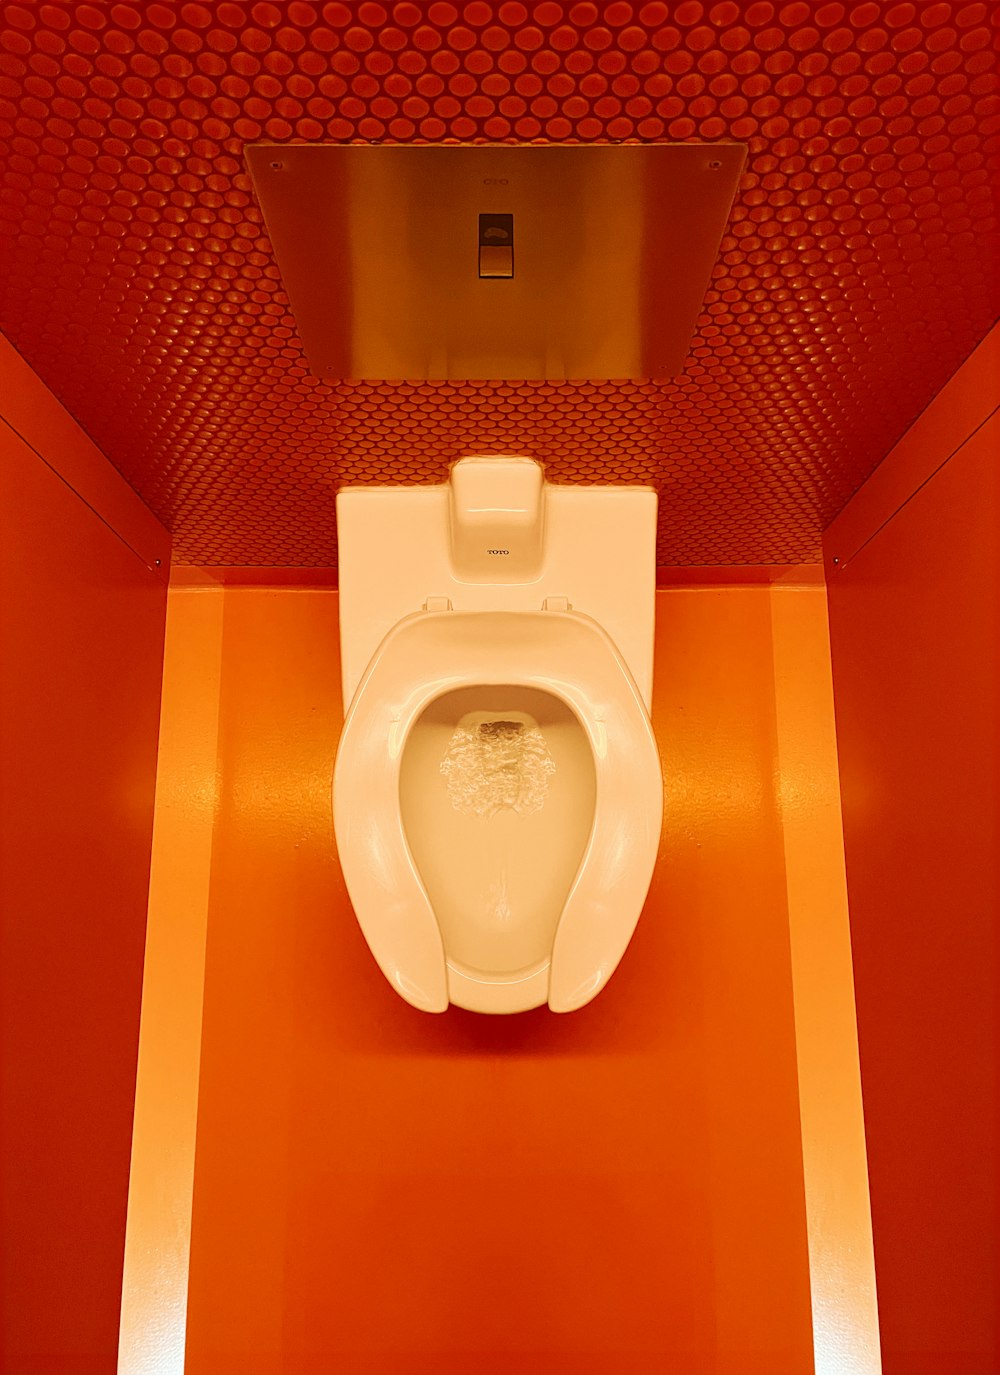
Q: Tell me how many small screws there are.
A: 6